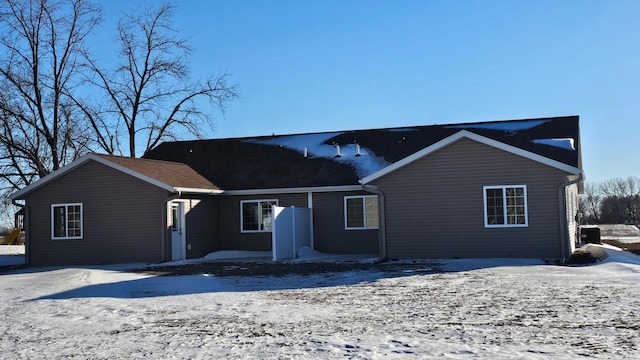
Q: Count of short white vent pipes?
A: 3